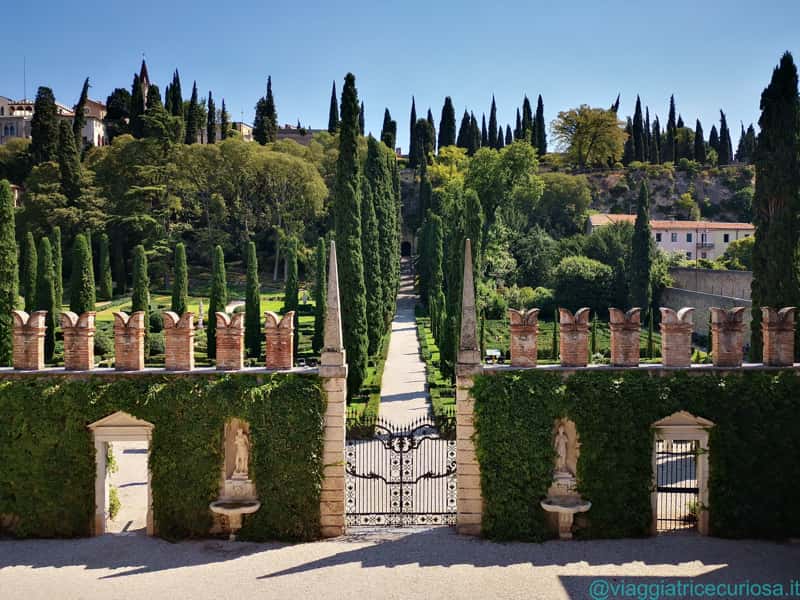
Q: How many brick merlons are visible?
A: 12